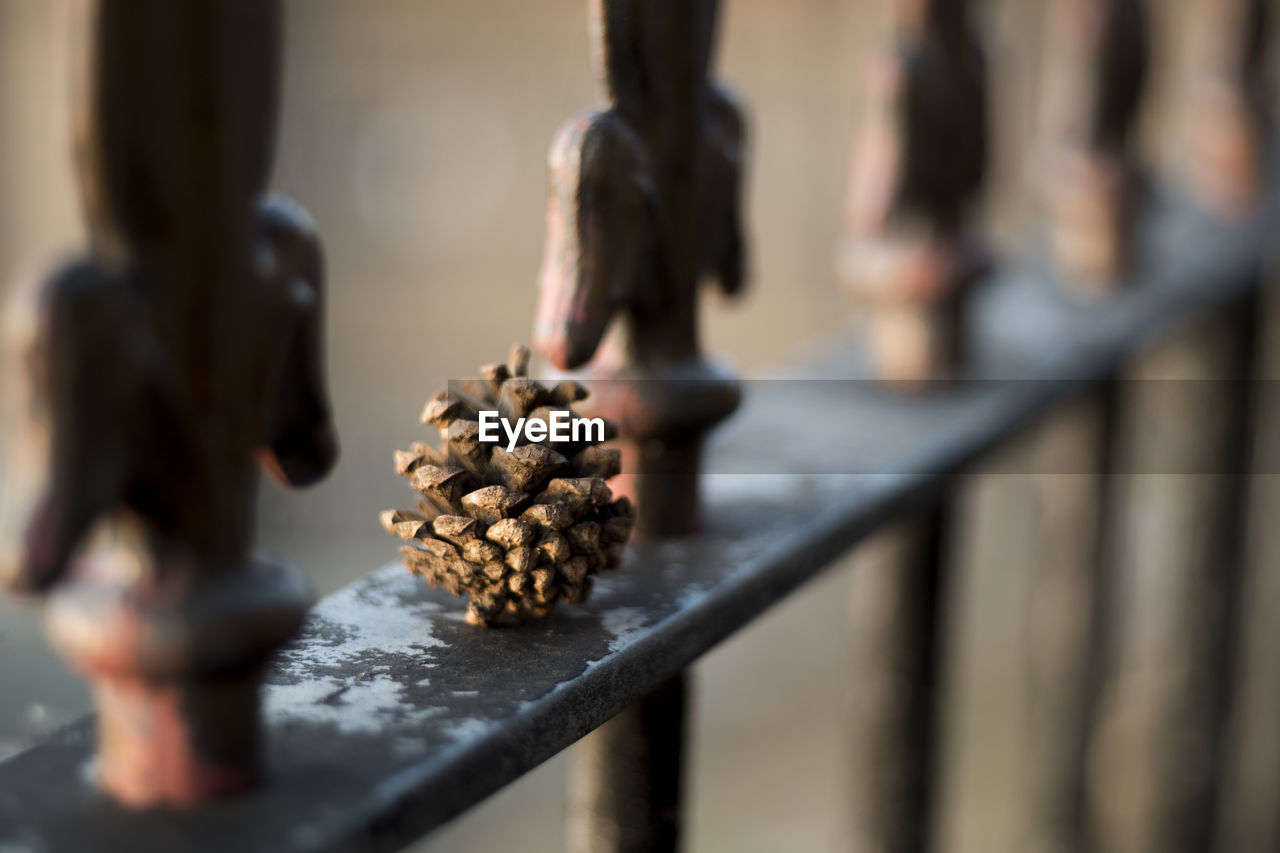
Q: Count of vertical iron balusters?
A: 5